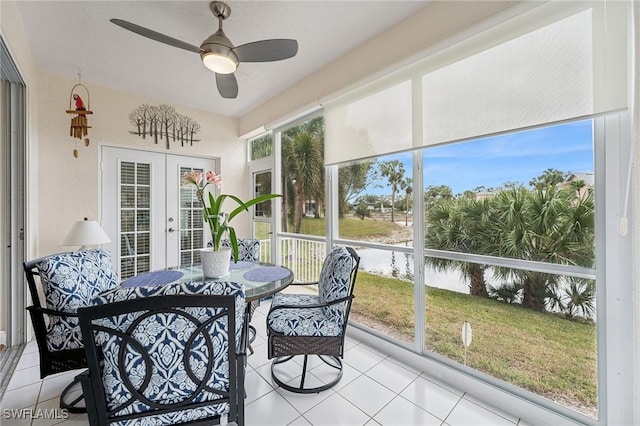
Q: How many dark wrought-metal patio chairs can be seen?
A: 4